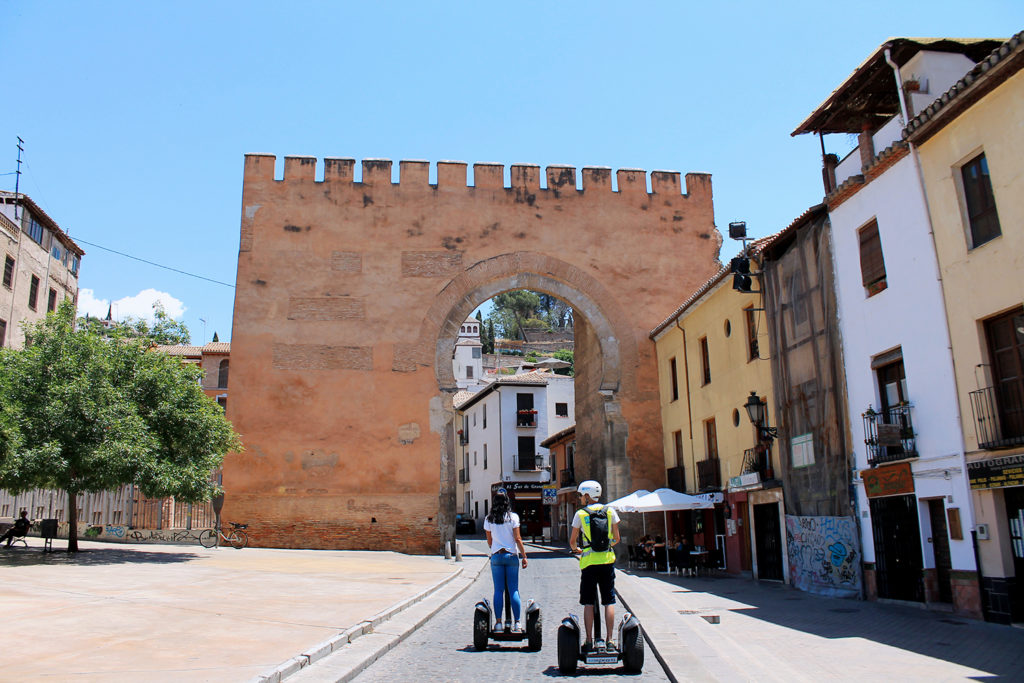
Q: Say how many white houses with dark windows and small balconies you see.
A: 2